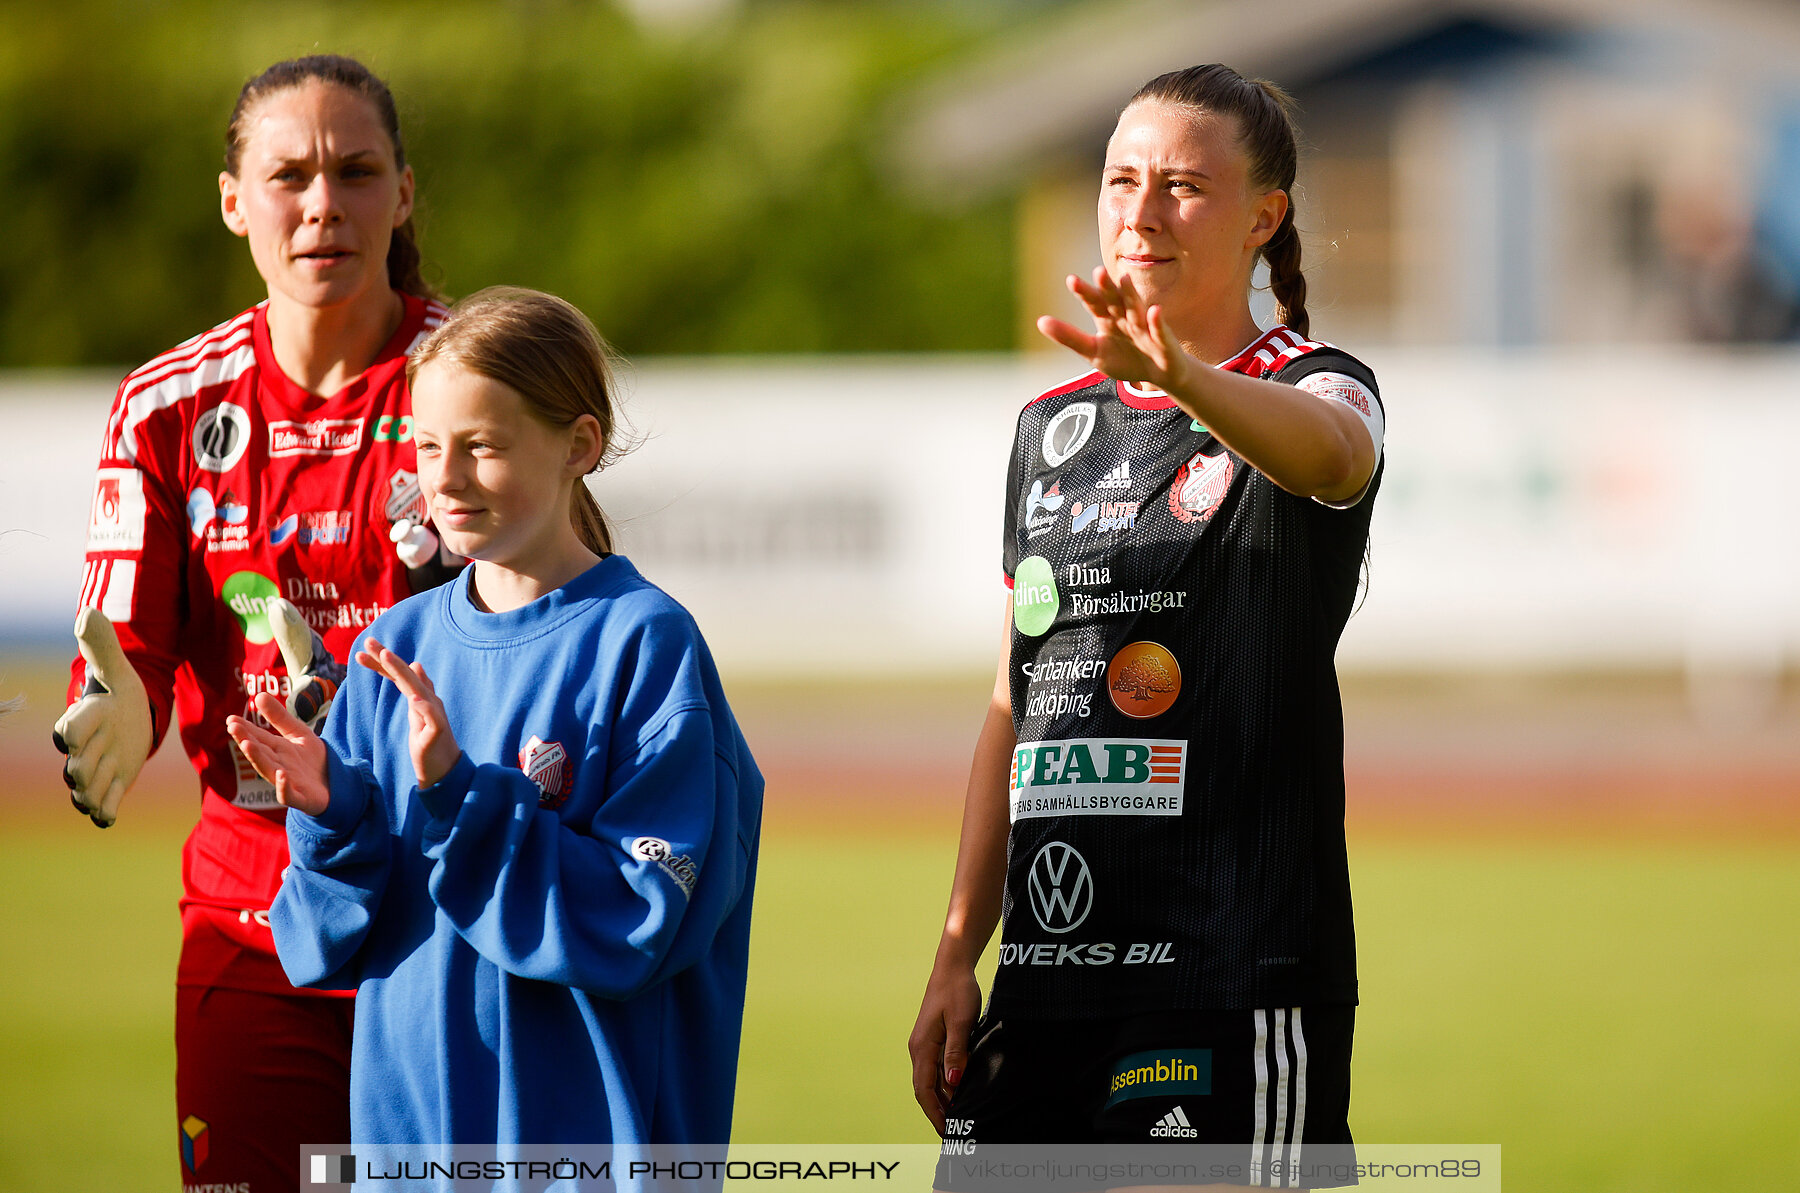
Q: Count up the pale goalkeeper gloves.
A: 2